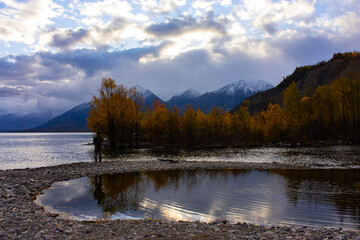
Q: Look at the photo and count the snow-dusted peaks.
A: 3